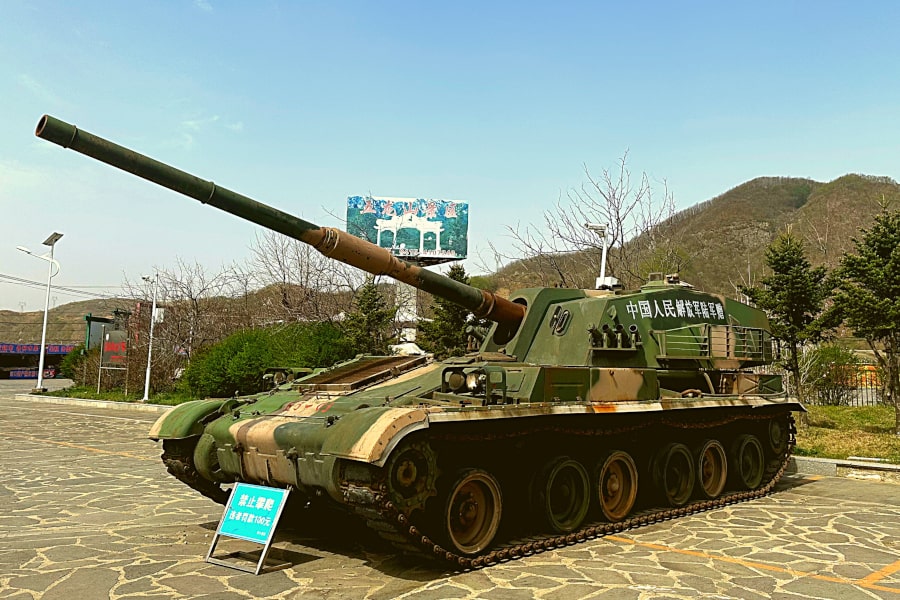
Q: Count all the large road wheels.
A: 6